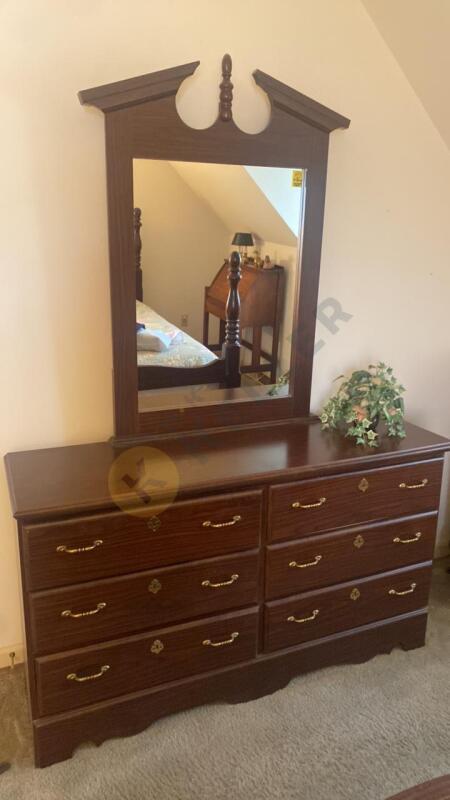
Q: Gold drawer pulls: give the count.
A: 12